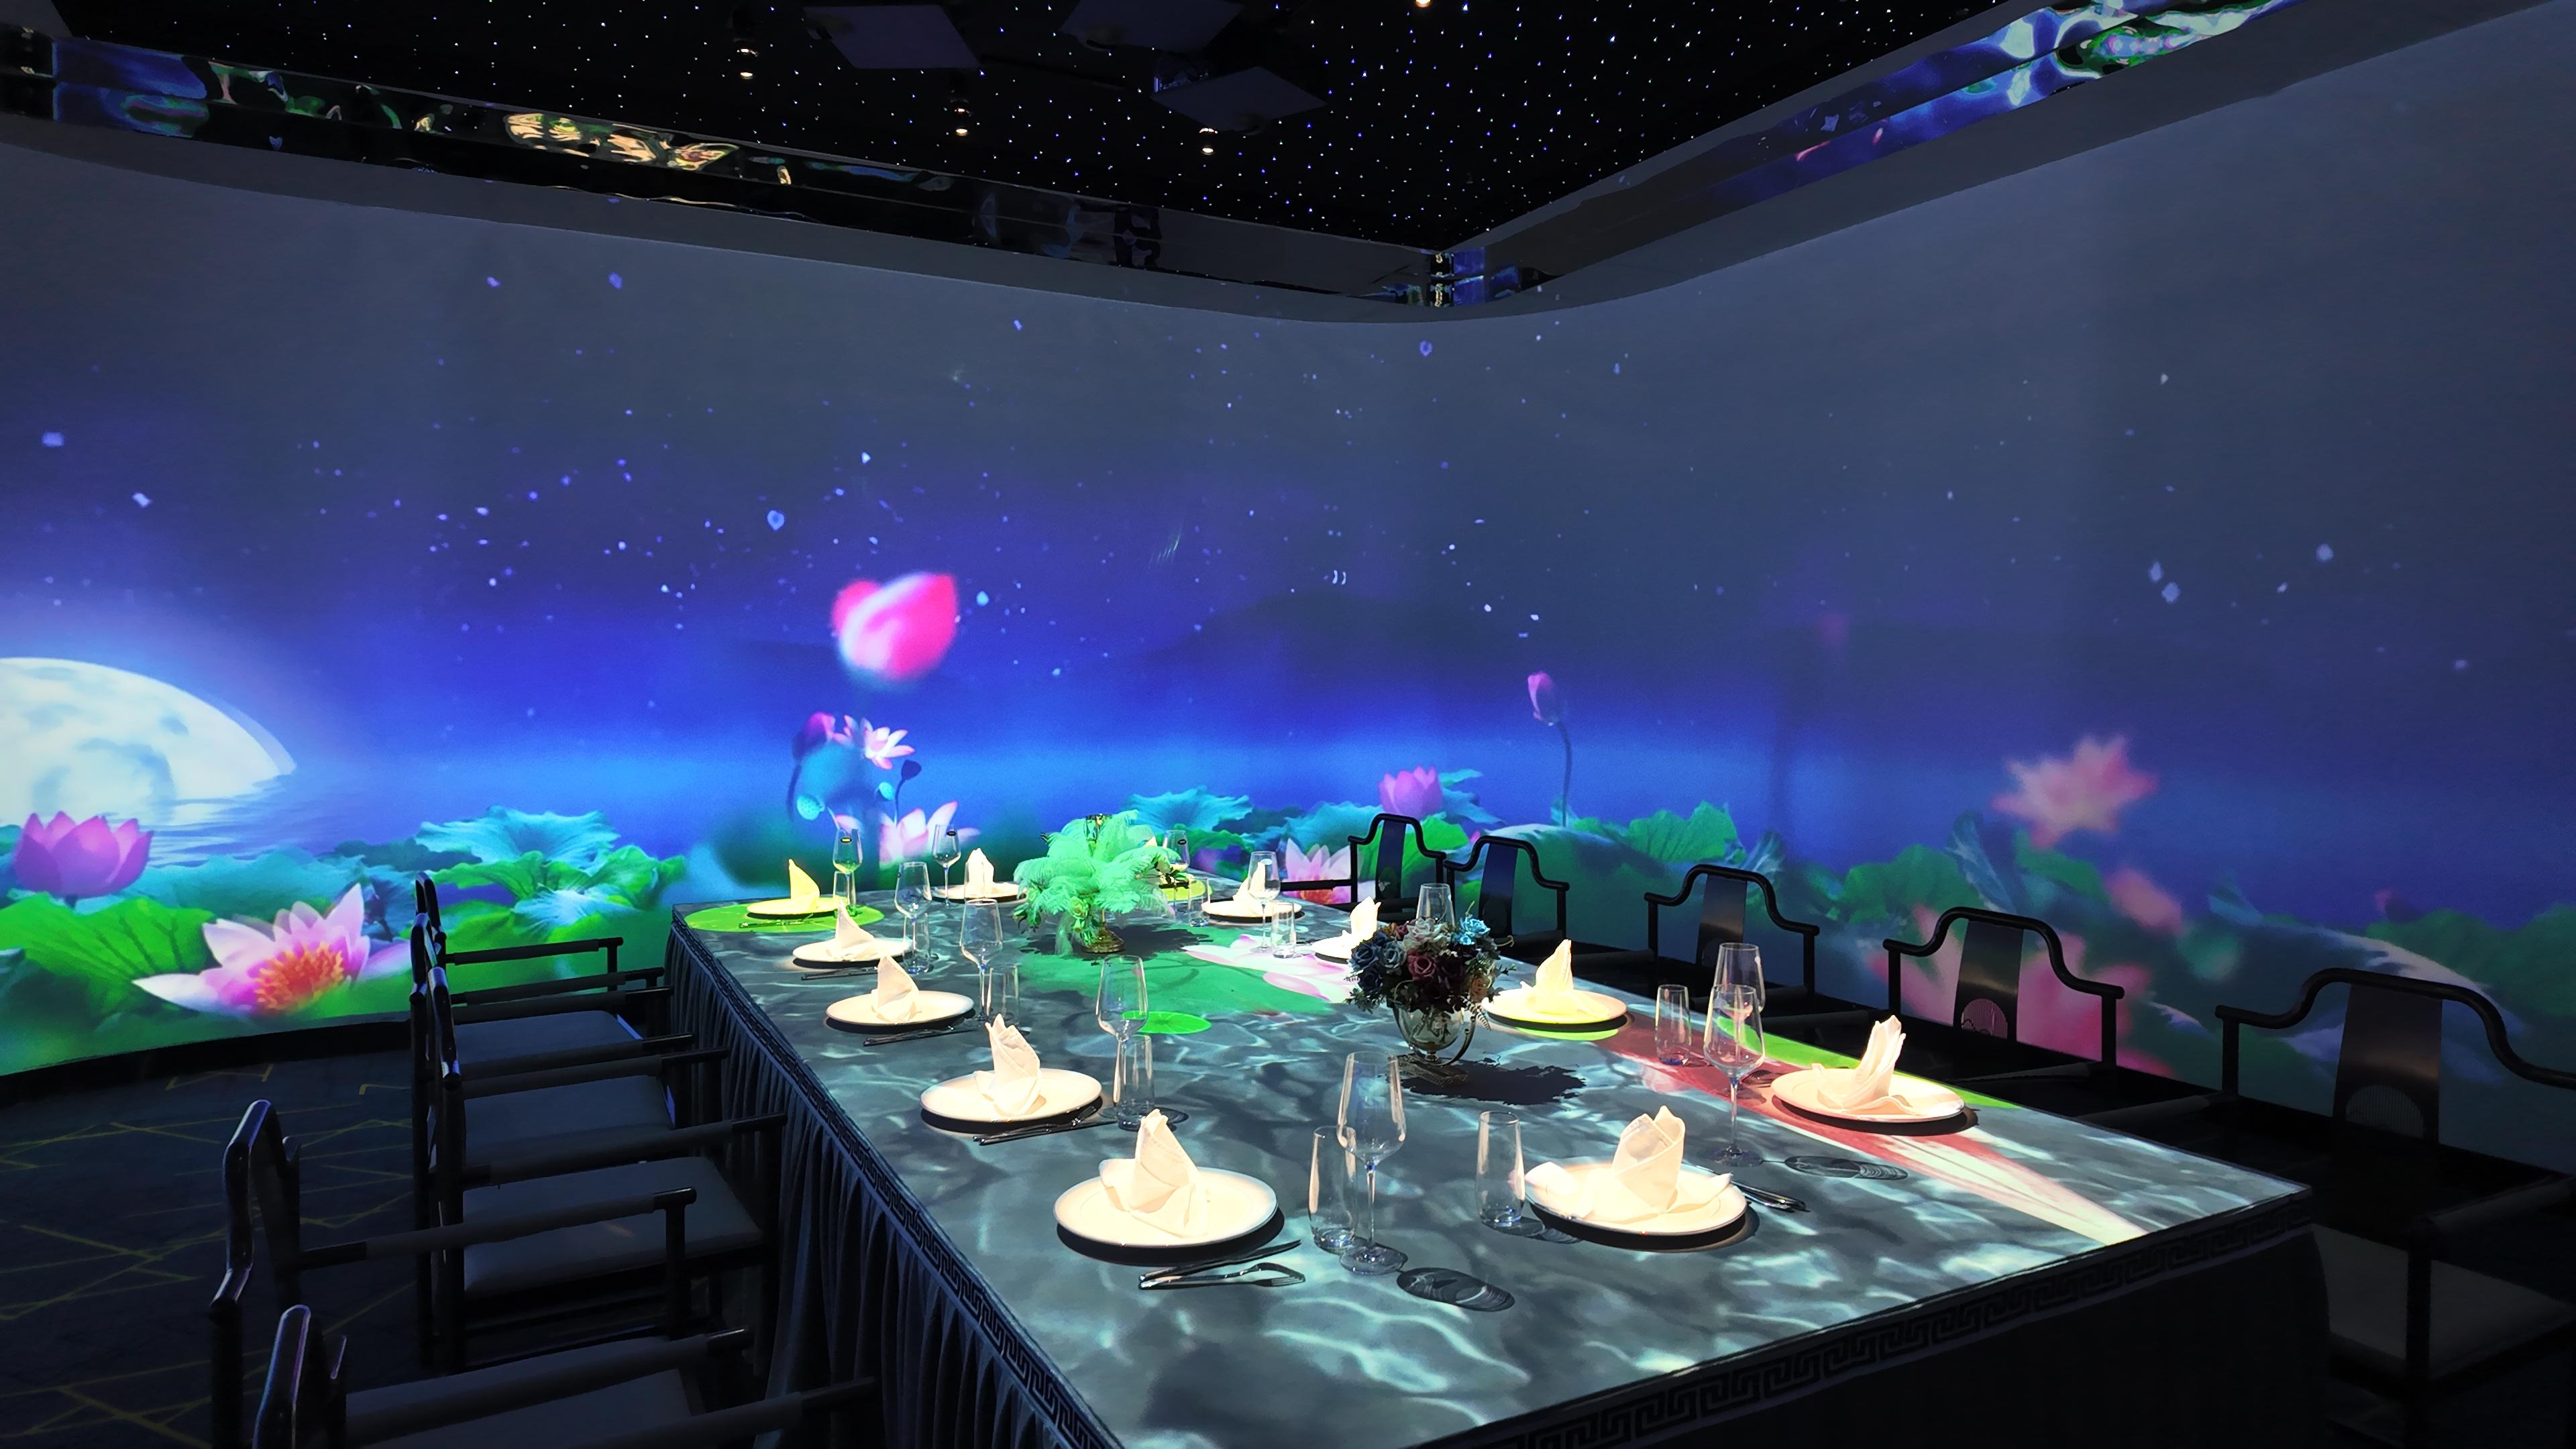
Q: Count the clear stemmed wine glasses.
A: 11